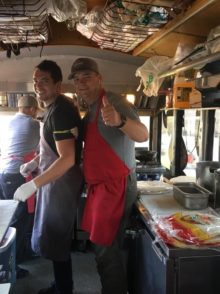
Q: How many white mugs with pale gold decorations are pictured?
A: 0